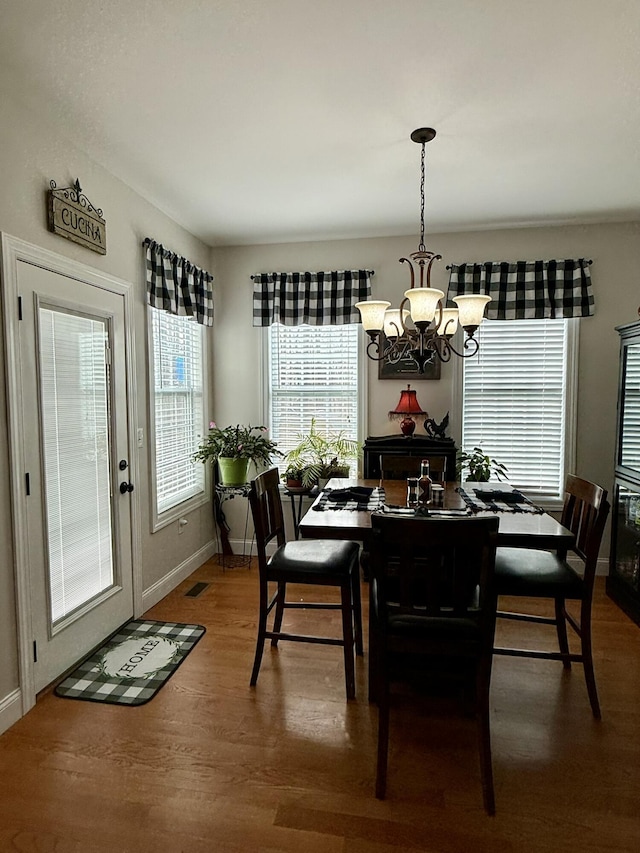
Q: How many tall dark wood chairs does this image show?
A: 4